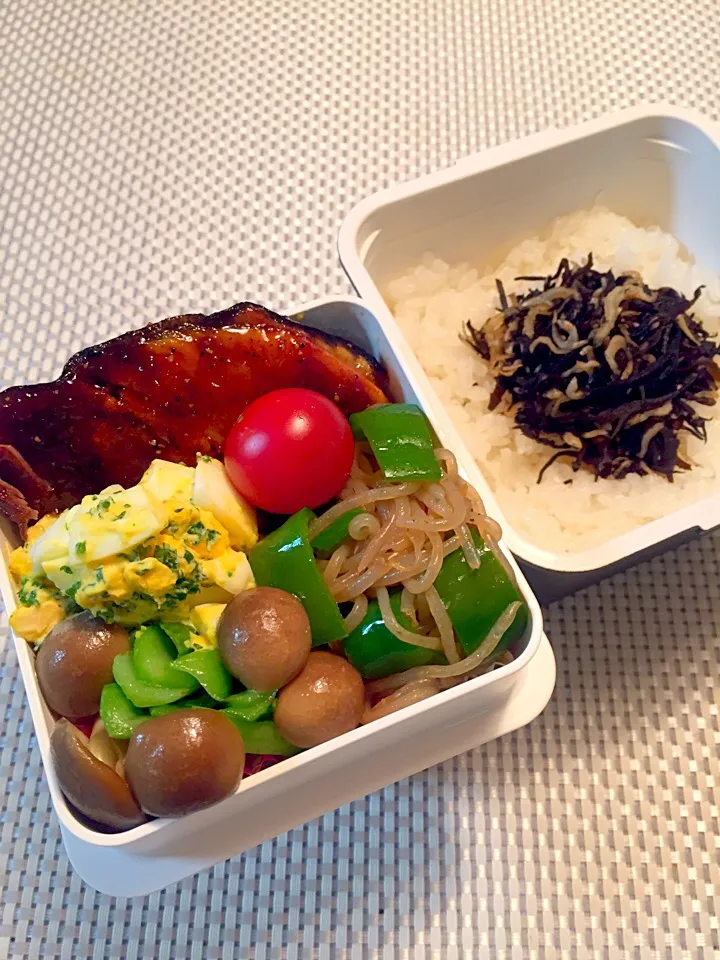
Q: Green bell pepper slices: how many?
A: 5